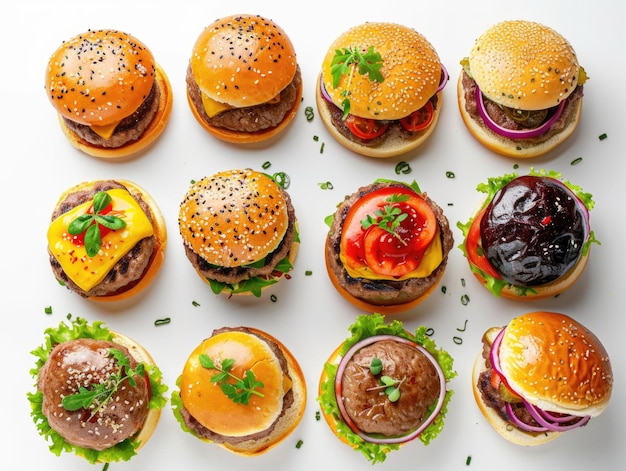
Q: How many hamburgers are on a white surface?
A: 12